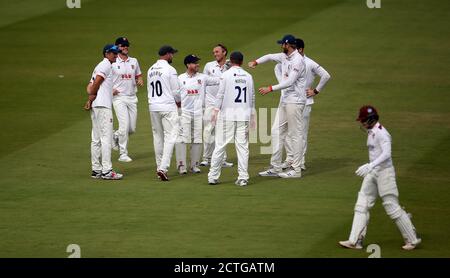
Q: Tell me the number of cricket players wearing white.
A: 9